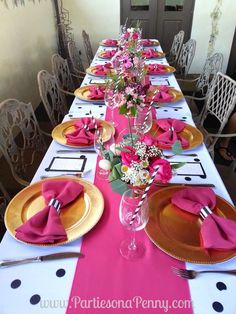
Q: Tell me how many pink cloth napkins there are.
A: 12